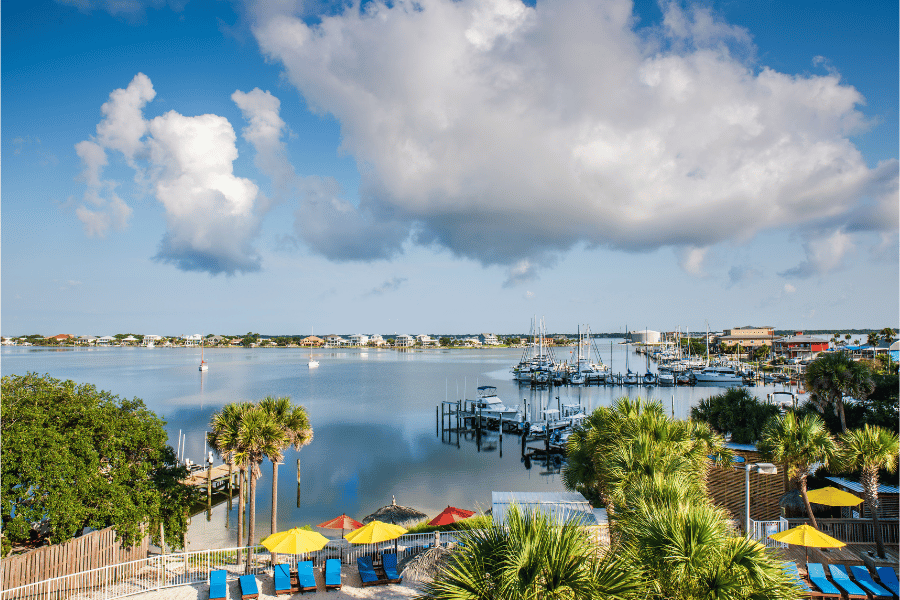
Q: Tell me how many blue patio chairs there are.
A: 12